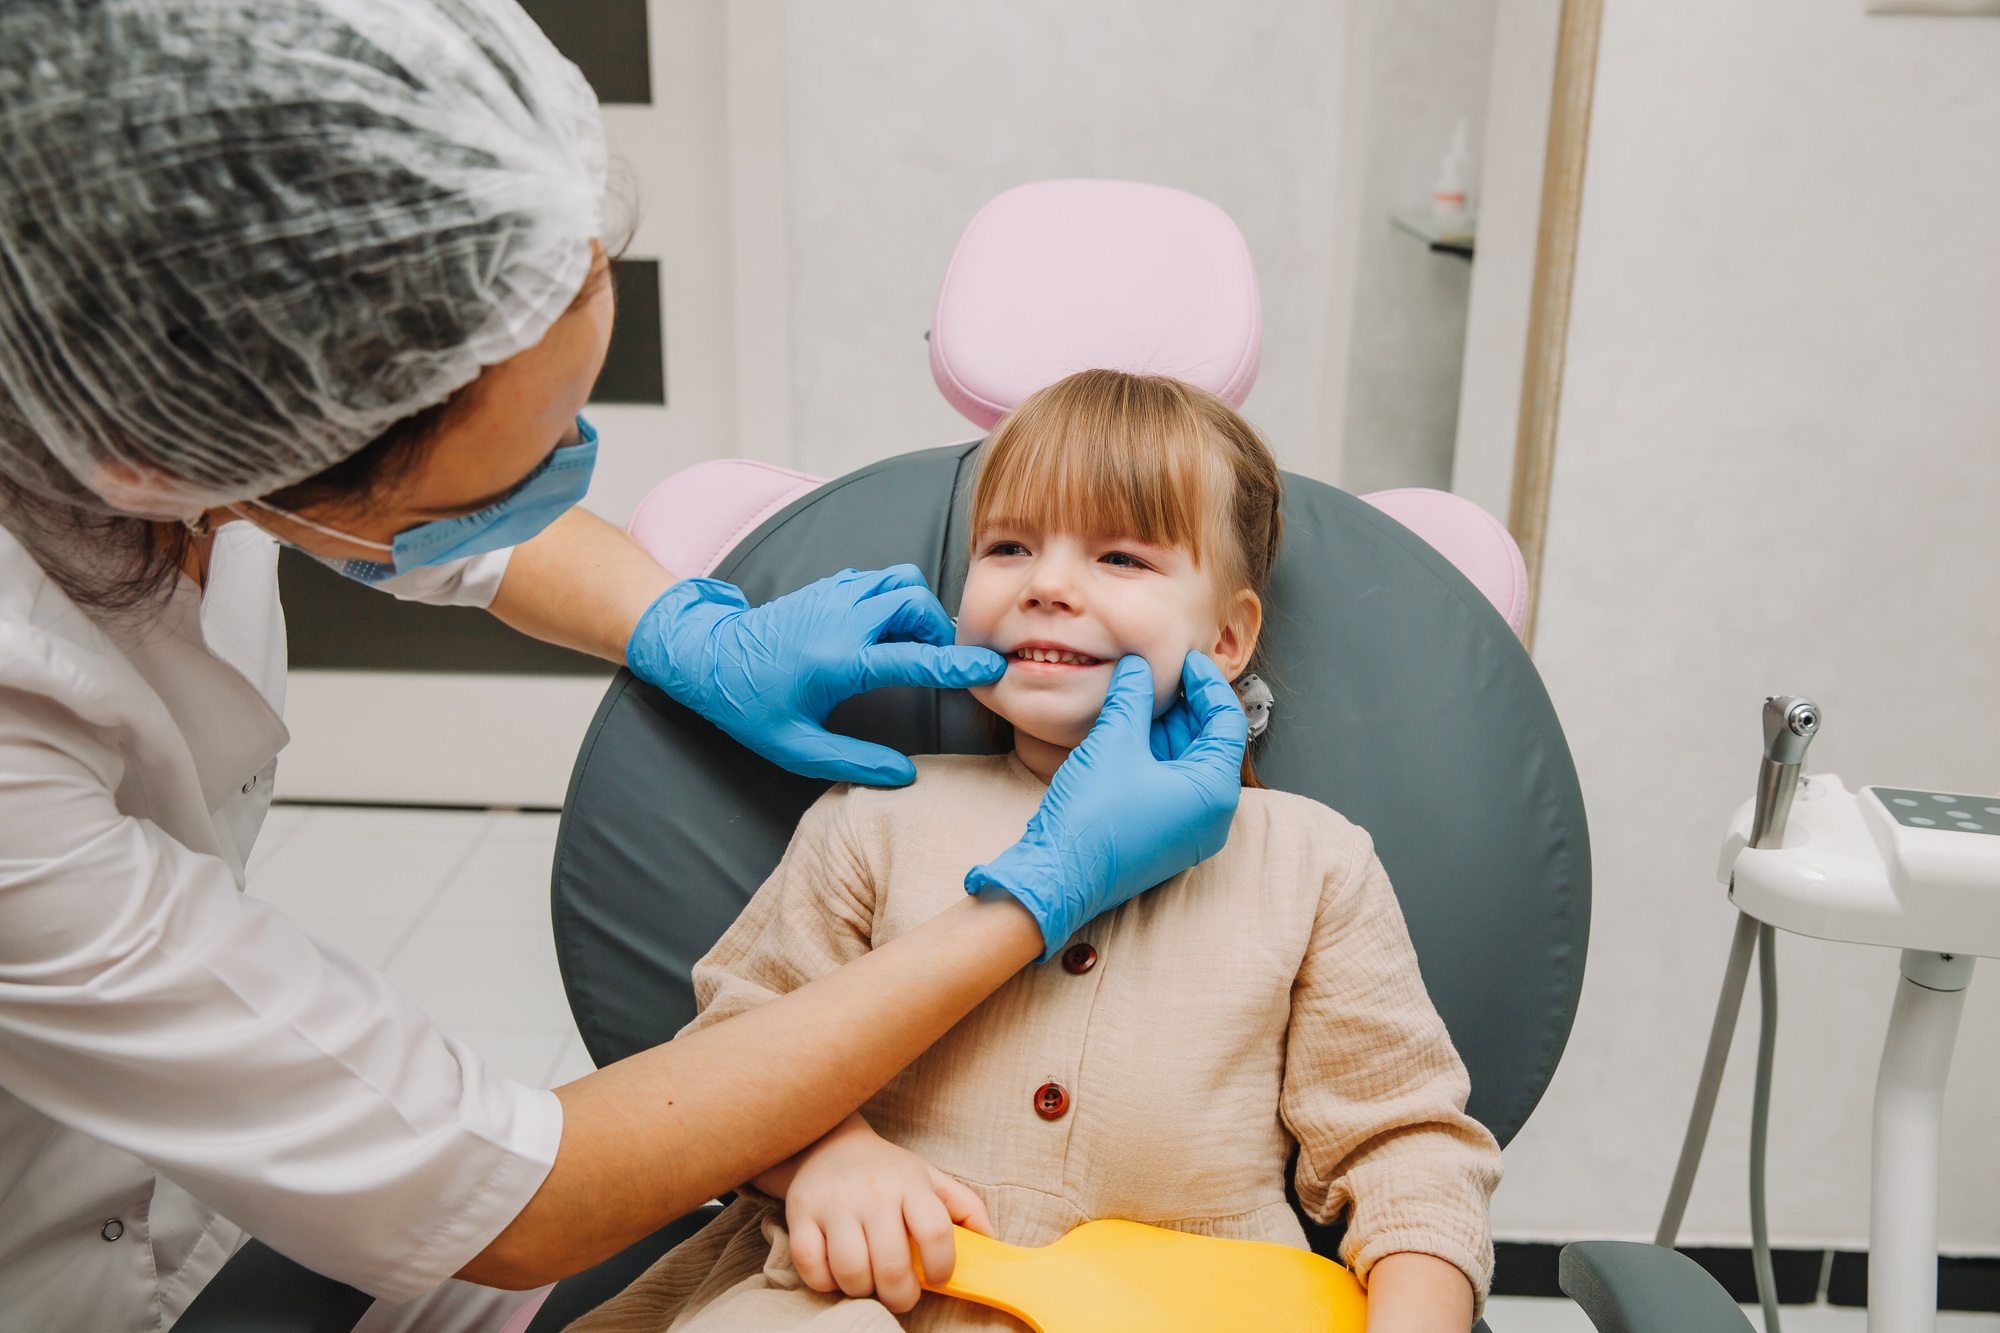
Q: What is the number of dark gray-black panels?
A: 3